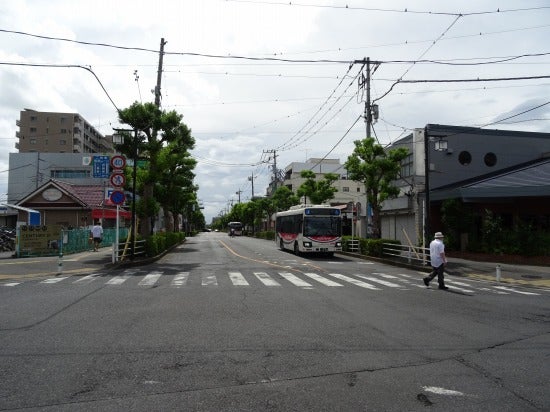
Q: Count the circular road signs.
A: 3